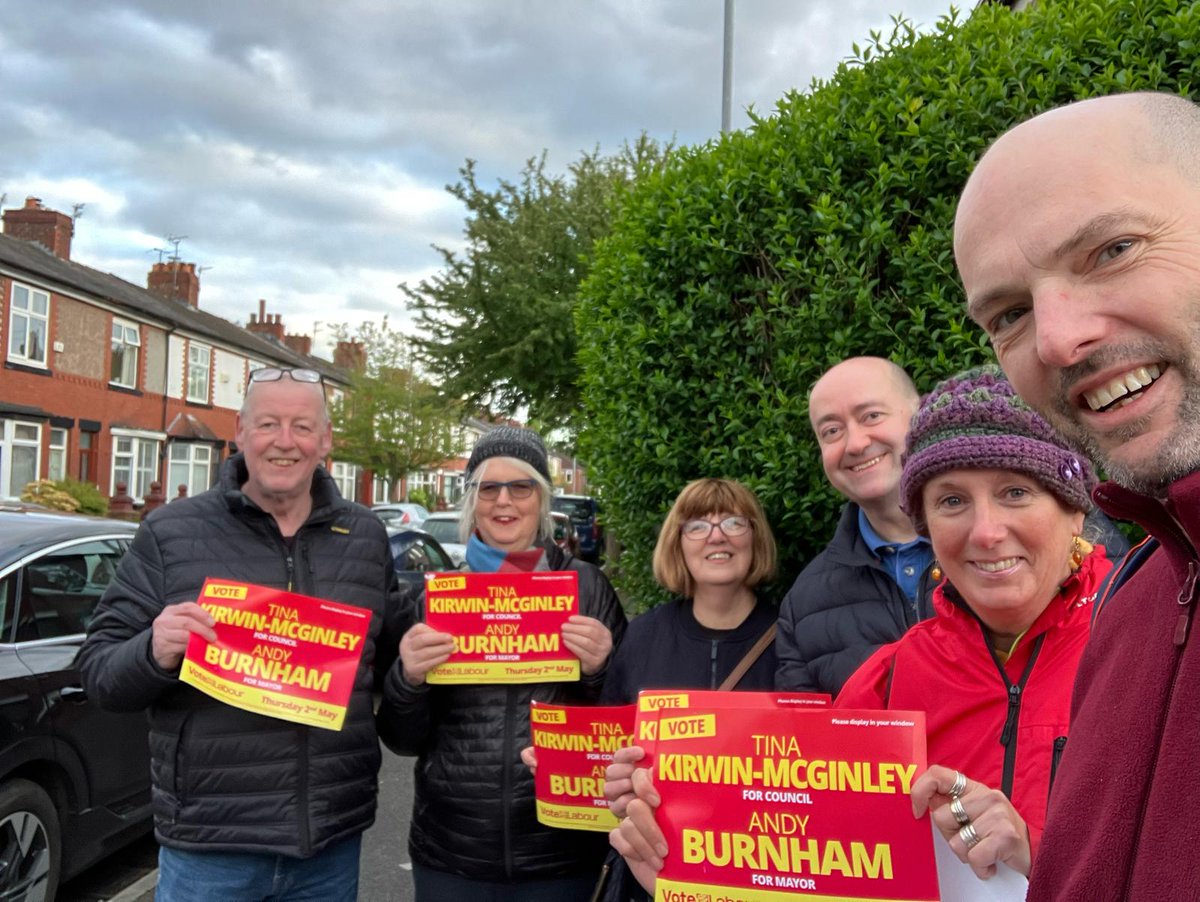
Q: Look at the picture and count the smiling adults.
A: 6